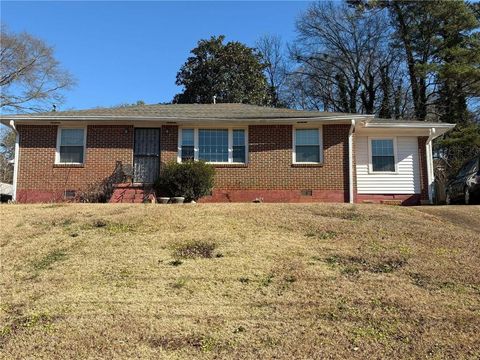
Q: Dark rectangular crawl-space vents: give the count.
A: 2